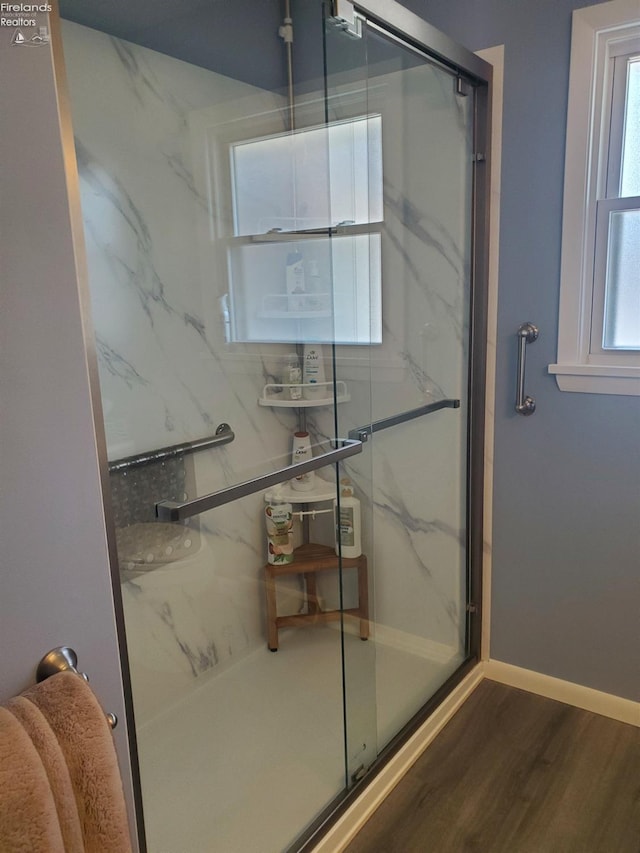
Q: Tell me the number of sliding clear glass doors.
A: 2